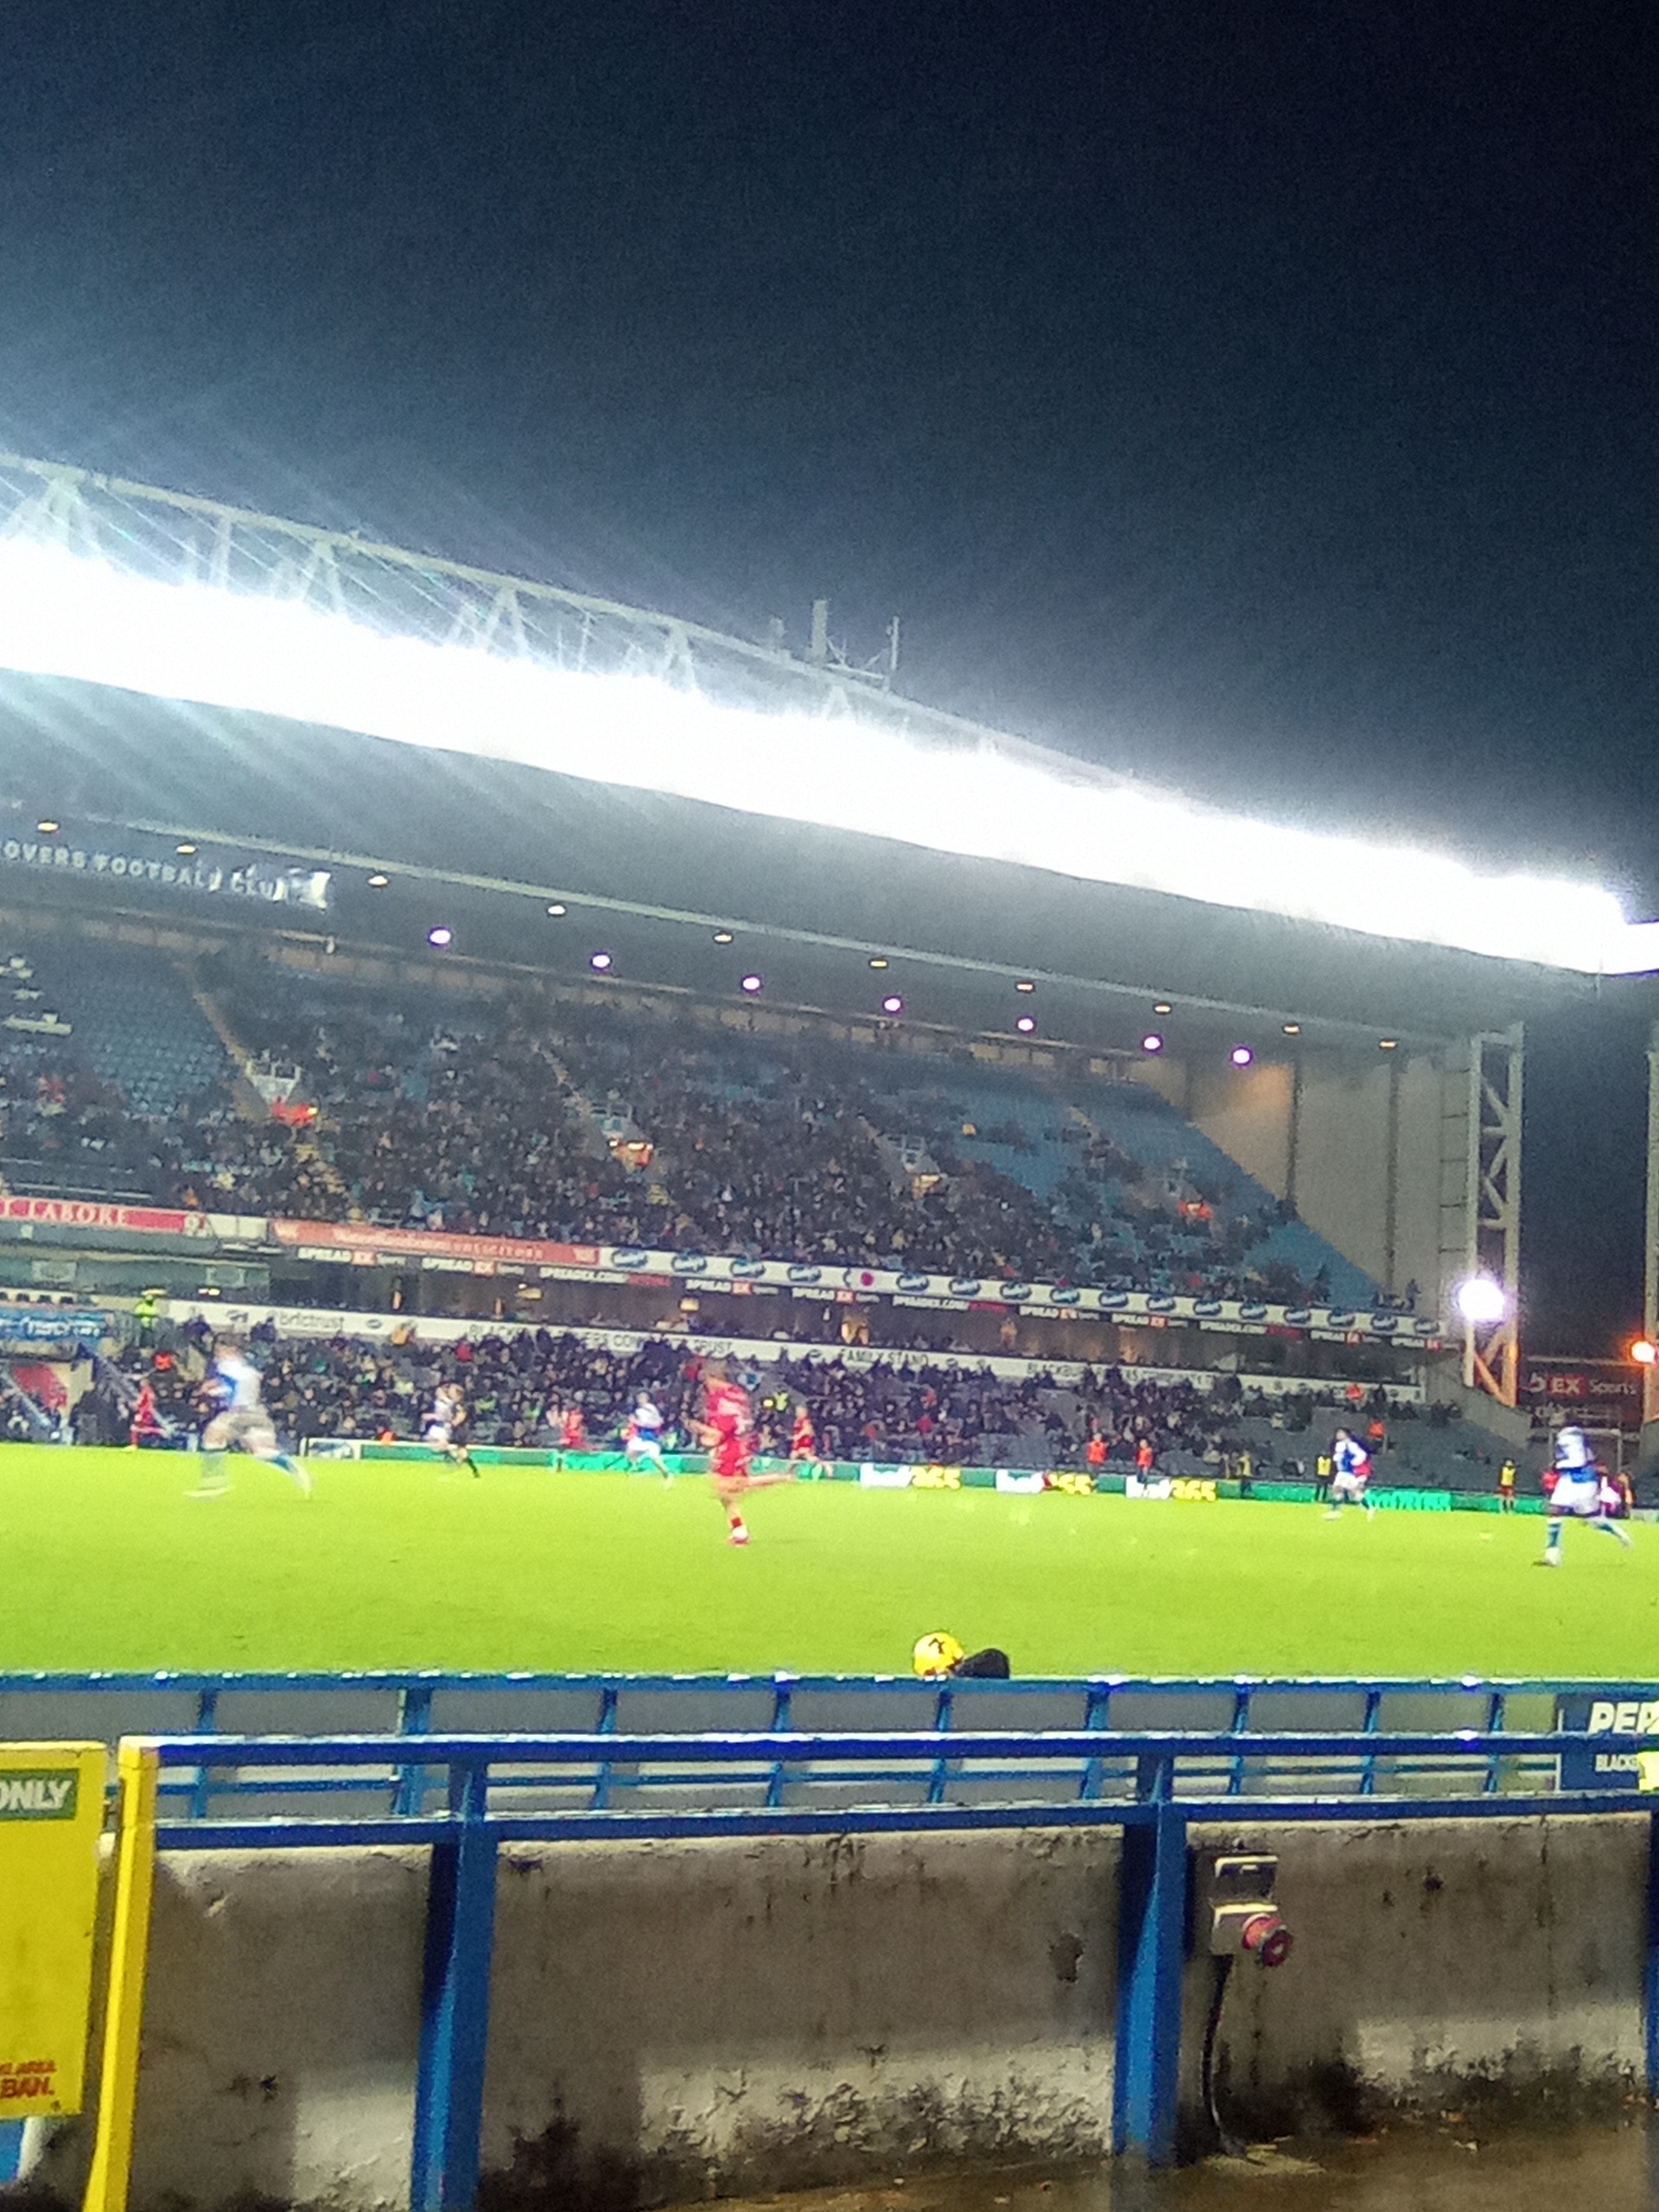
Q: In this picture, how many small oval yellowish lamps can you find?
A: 10